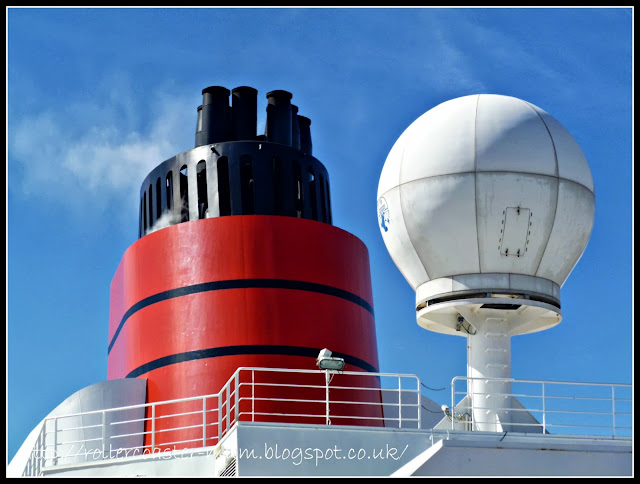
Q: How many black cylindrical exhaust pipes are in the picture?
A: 6